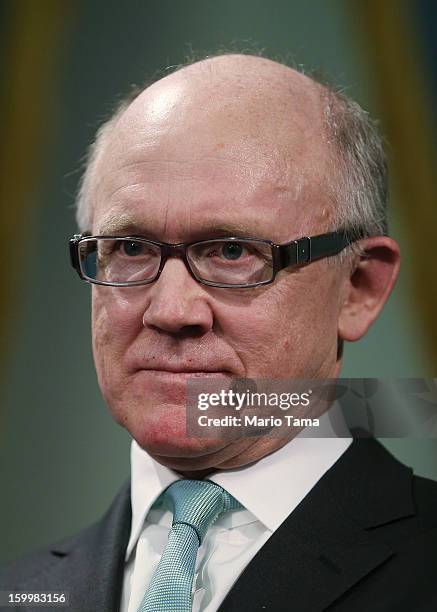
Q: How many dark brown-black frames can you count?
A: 1